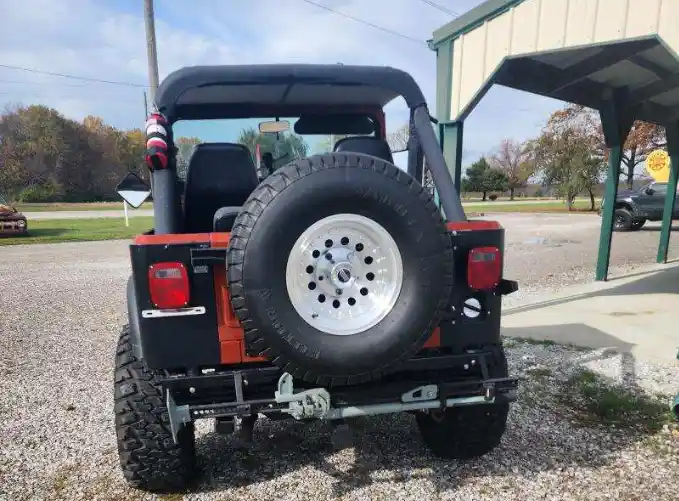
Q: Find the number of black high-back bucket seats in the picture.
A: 2